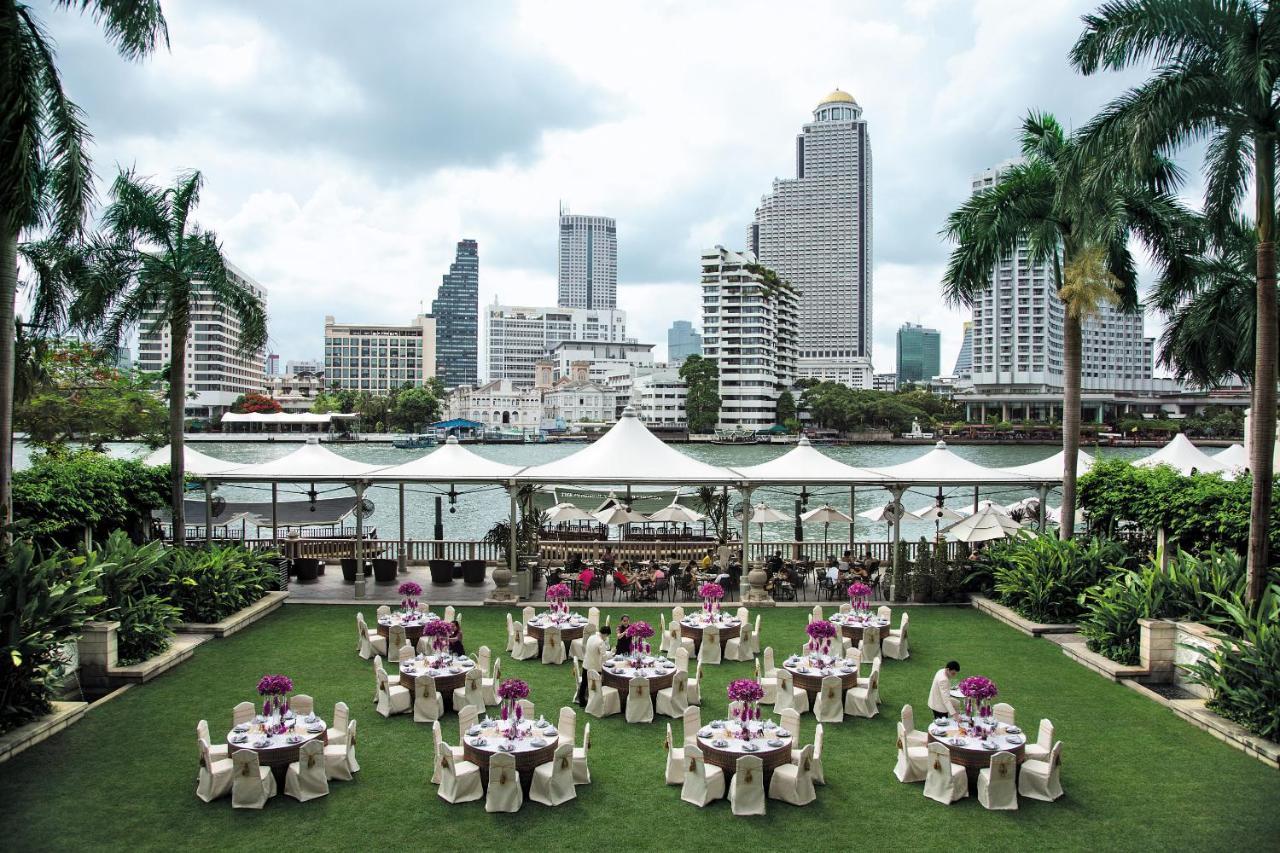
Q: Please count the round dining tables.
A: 11